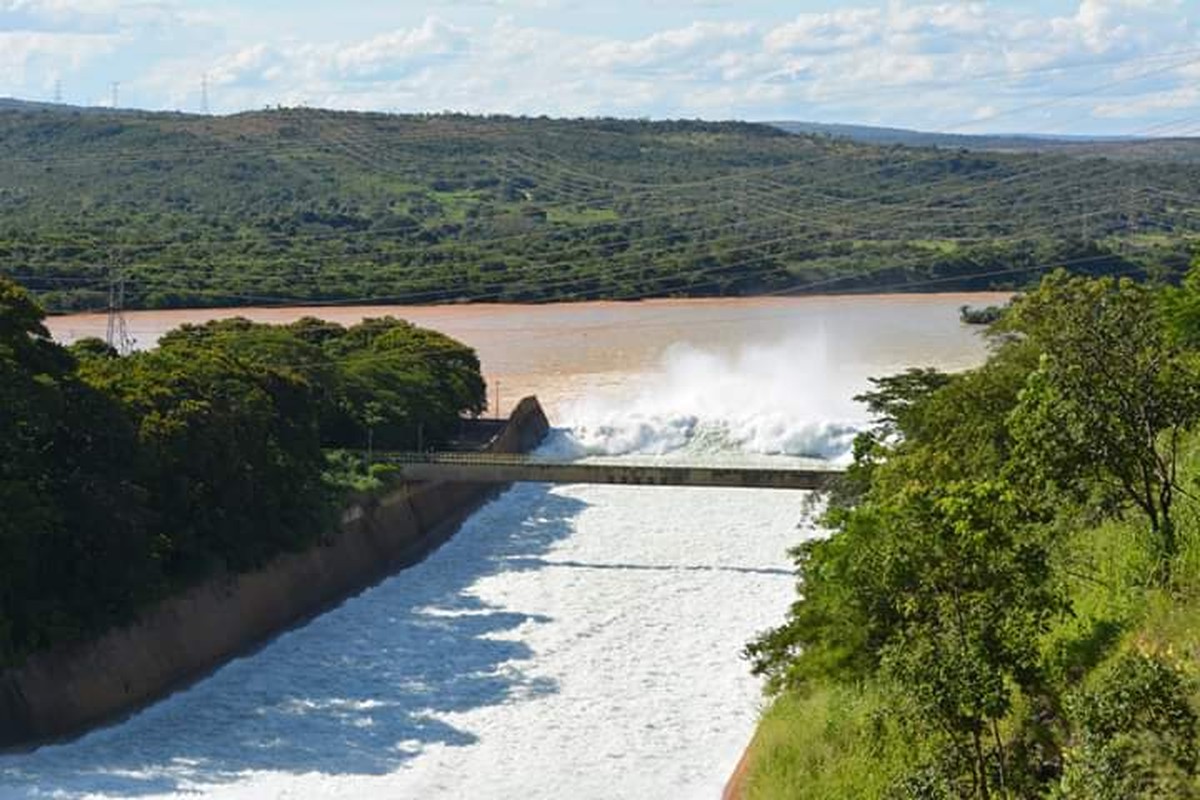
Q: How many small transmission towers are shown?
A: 3